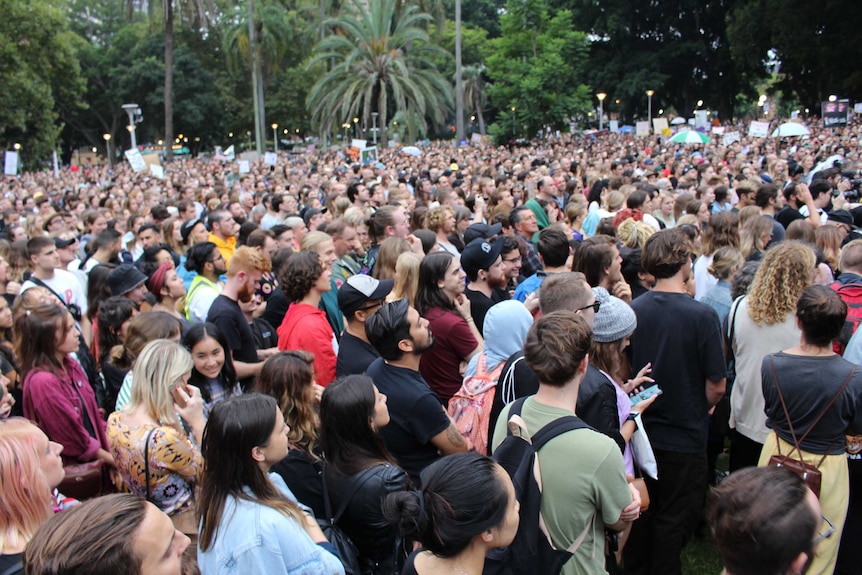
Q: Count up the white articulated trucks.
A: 0